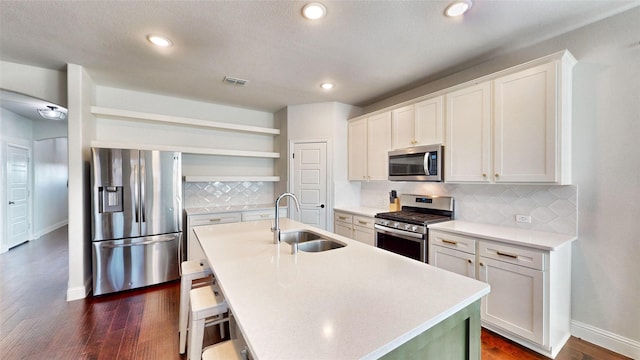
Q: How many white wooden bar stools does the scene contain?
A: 3